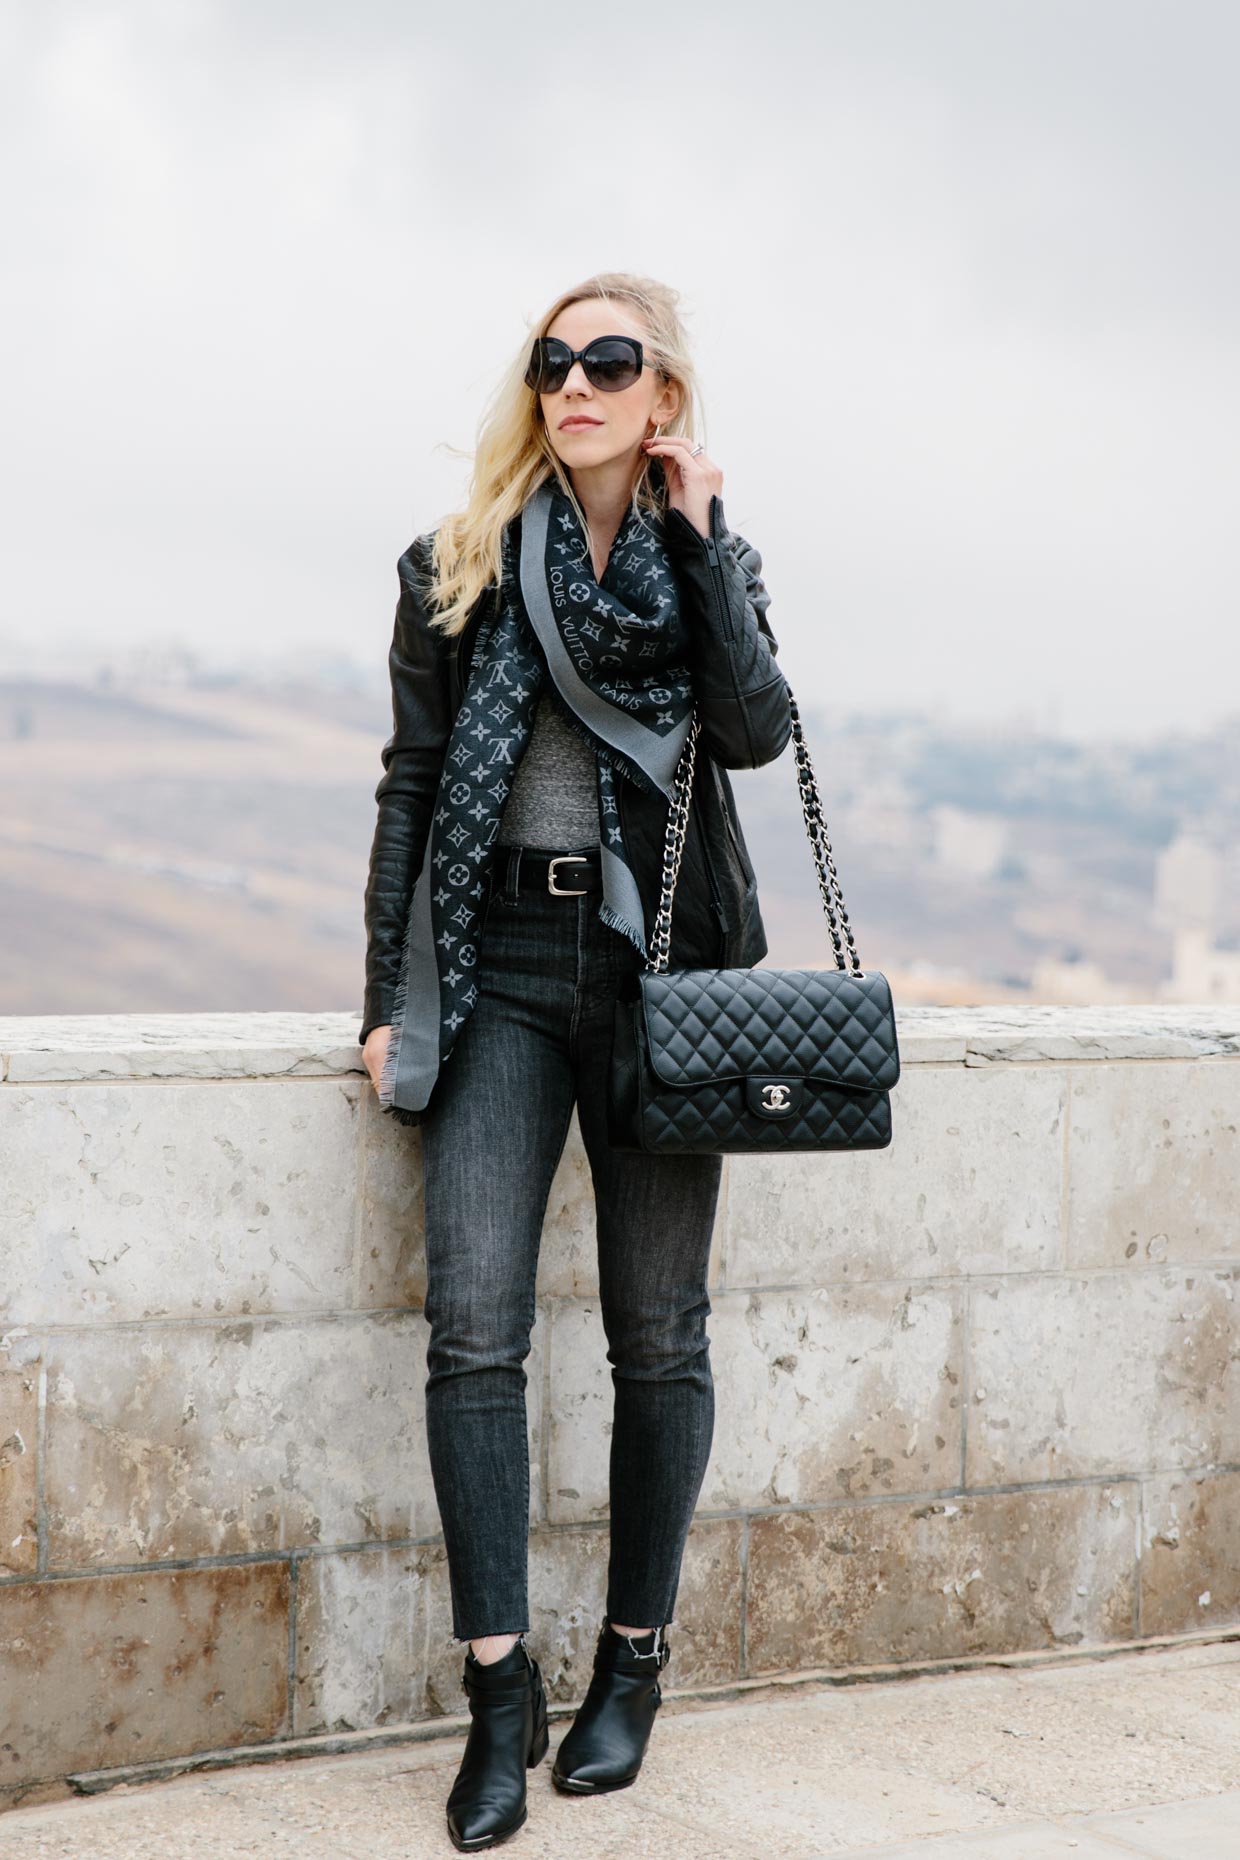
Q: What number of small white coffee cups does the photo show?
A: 0